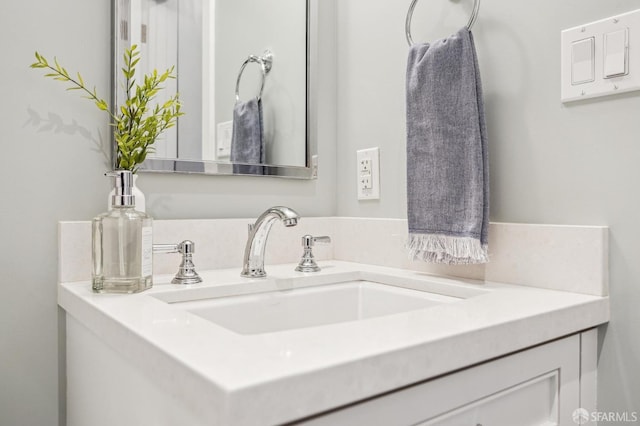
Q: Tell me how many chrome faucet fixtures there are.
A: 3